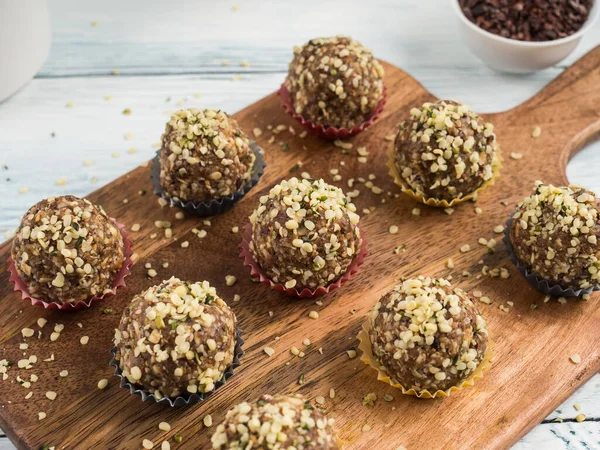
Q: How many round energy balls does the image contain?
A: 9